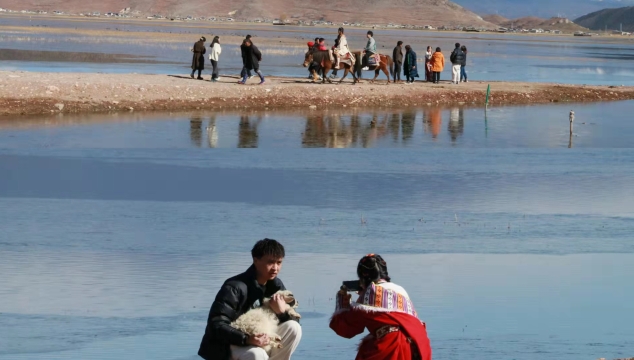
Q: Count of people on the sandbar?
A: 15